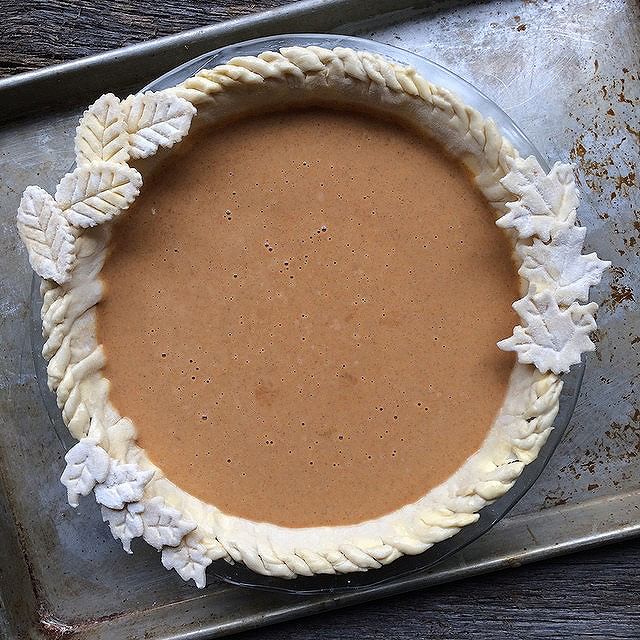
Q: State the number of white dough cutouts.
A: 12